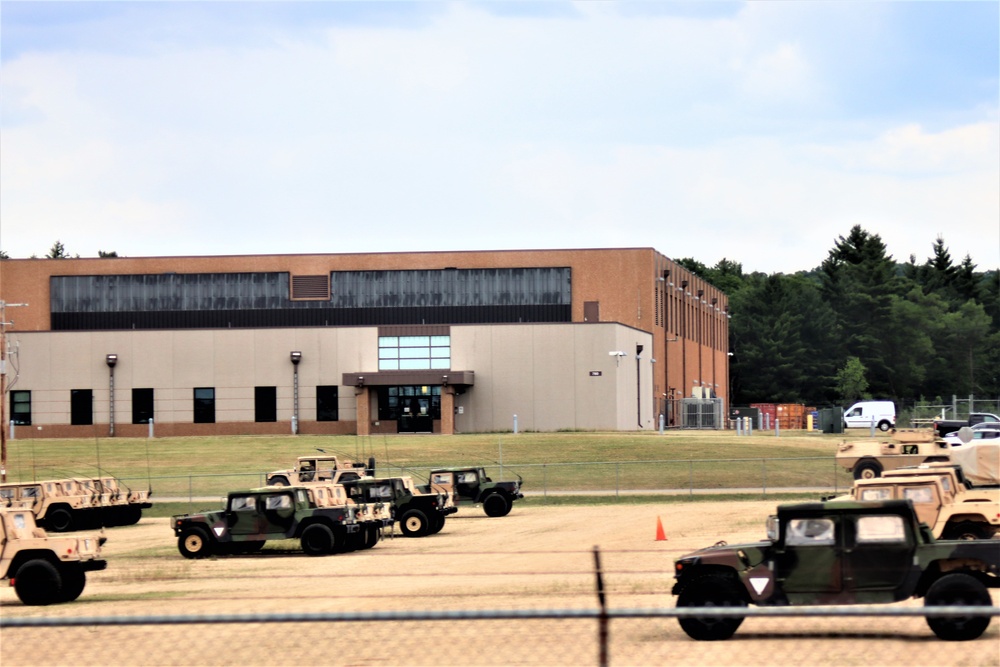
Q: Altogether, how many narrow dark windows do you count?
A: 6